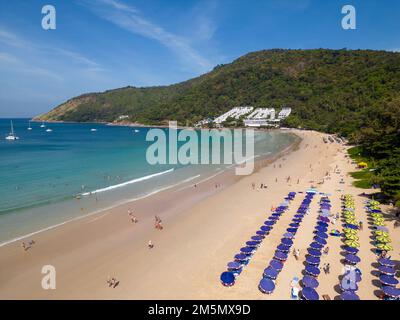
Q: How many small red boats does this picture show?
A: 0